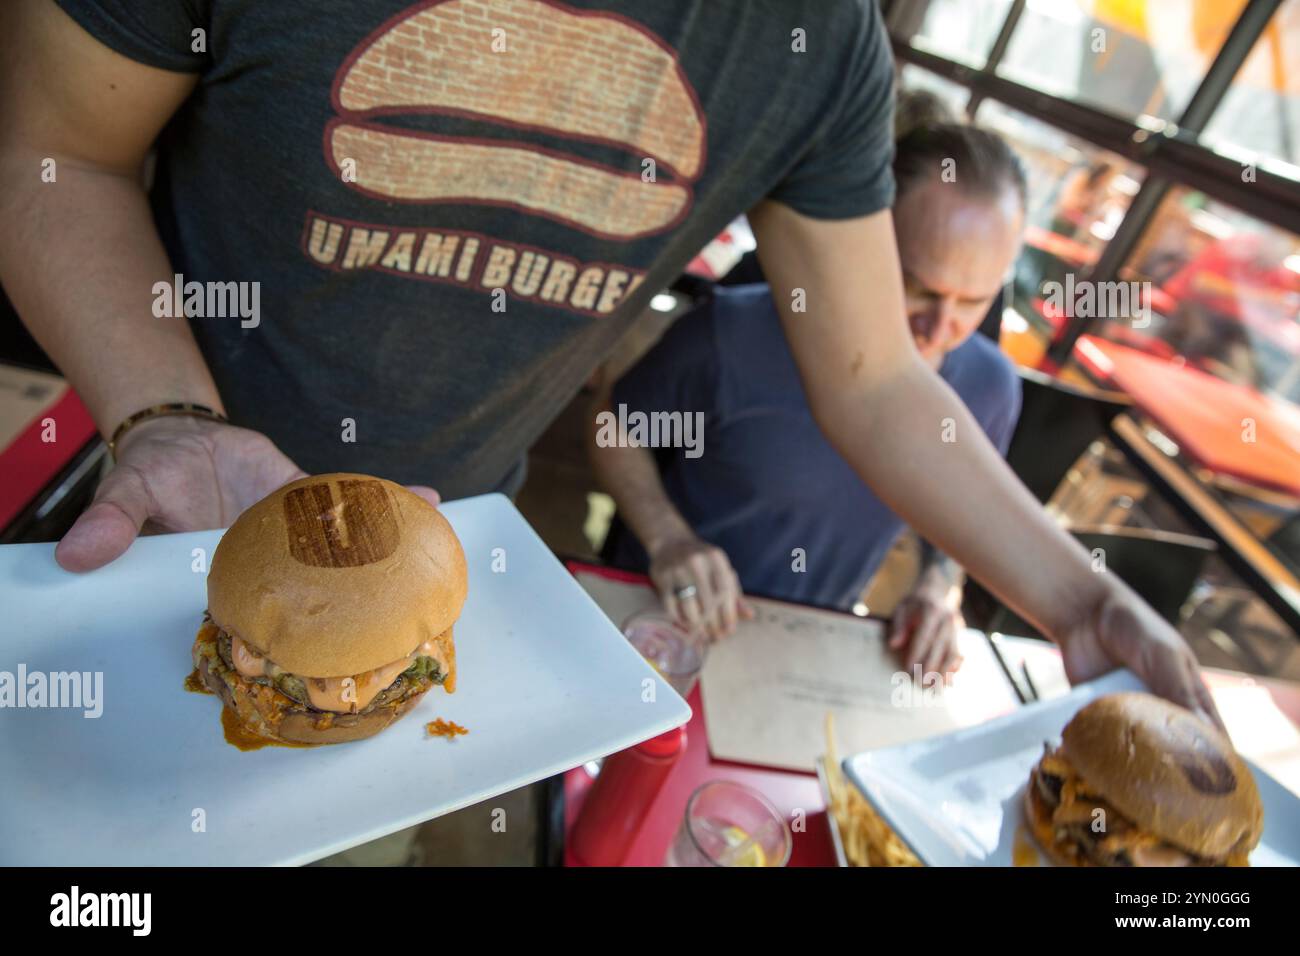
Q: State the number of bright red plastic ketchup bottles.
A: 1